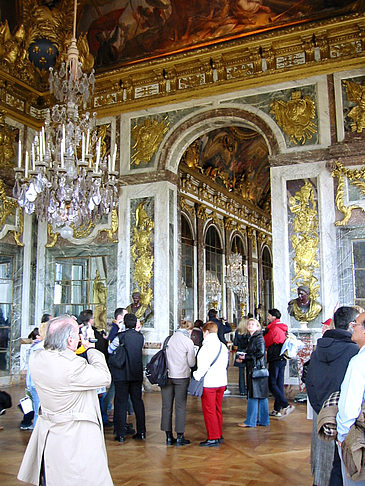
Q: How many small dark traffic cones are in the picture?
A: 0